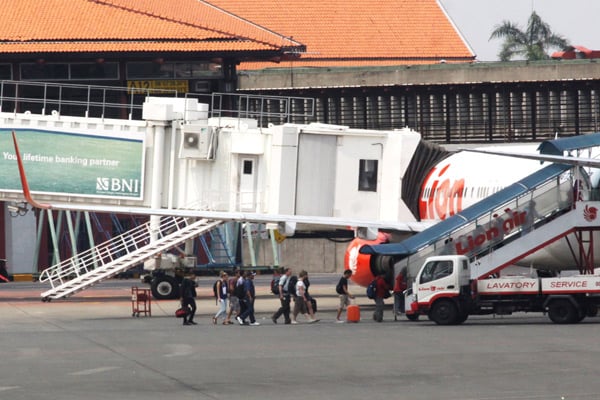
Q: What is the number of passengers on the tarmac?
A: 11